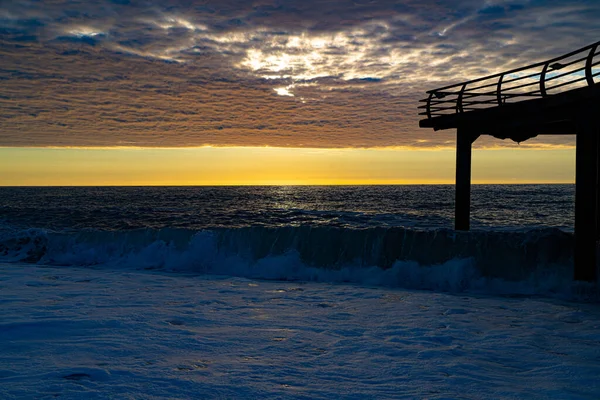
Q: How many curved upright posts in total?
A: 5